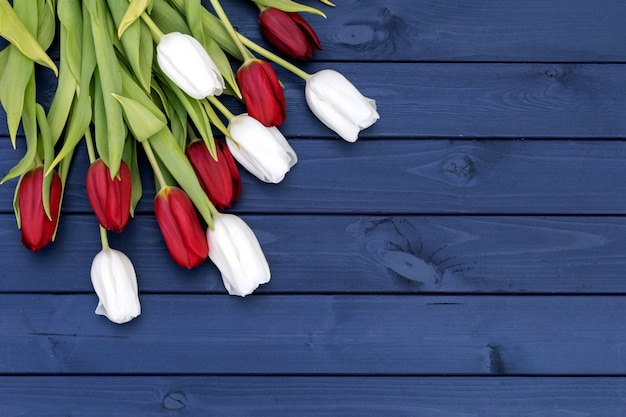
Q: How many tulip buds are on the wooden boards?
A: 11